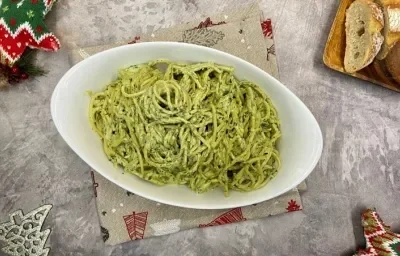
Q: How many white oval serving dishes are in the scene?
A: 1